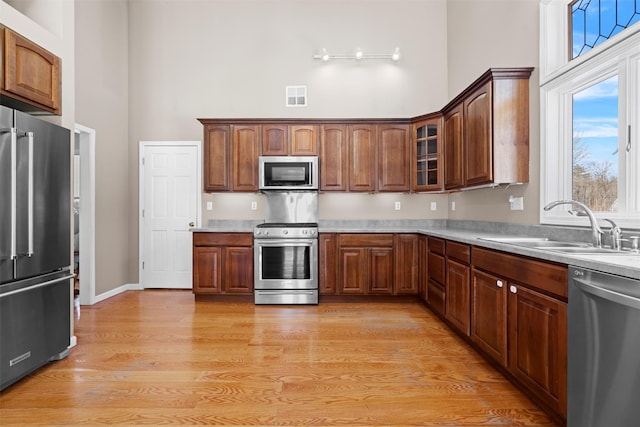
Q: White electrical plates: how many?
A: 6